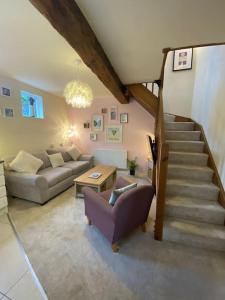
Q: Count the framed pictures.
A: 10